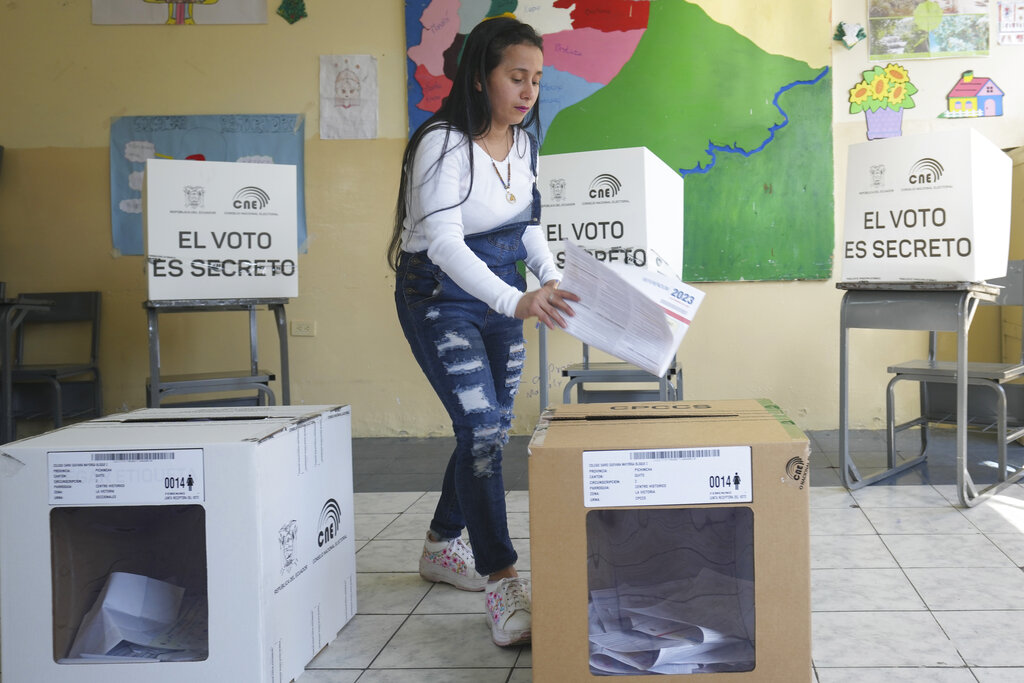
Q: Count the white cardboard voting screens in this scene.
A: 3